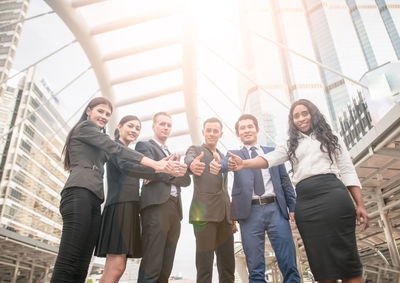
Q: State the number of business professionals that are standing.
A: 6